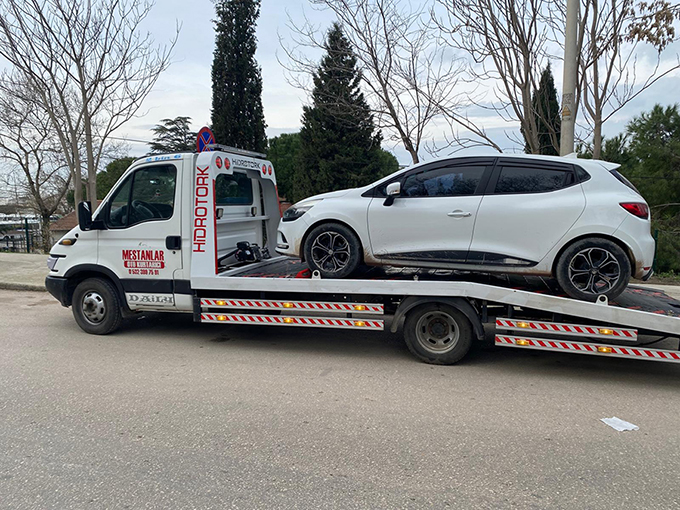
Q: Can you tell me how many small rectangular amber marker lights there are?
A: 10